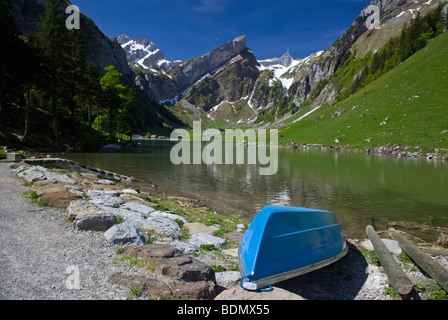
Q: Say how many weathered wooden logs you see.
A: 2